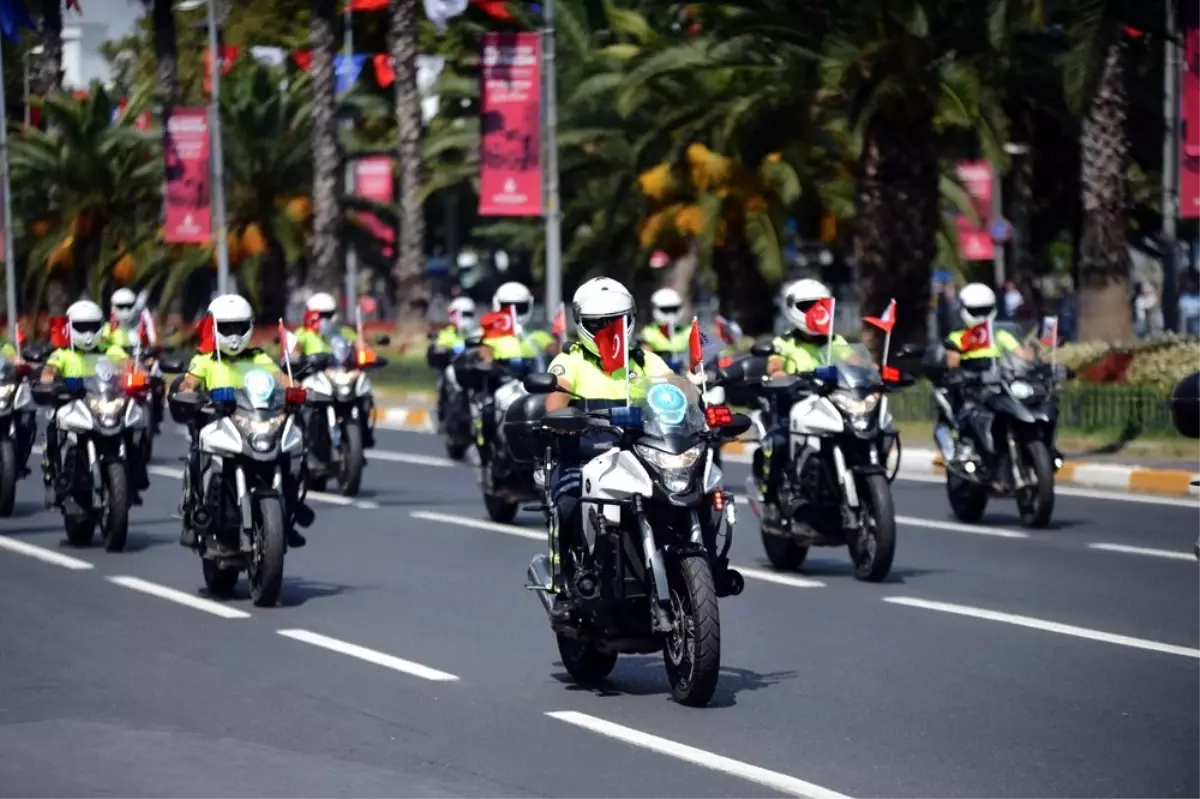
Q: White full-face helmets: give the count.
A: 10